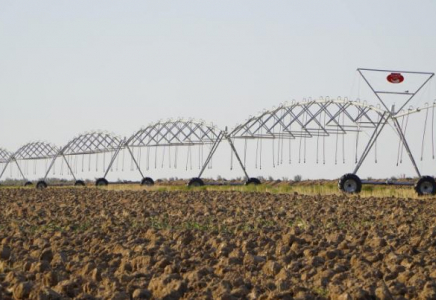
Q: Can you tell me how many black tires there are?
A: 9